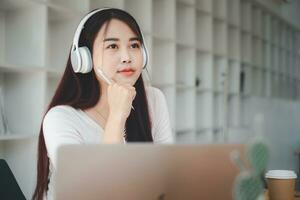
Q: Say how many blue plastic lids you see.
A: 0